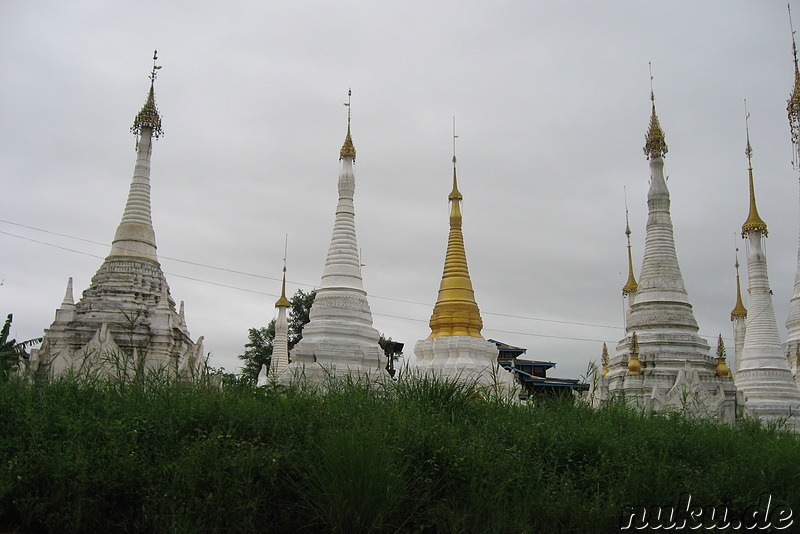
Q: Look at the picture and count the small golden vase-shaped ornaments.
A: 3